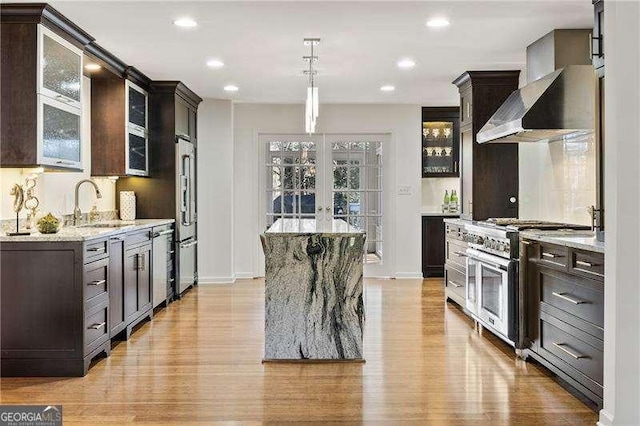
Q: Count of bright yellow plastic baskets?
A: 0